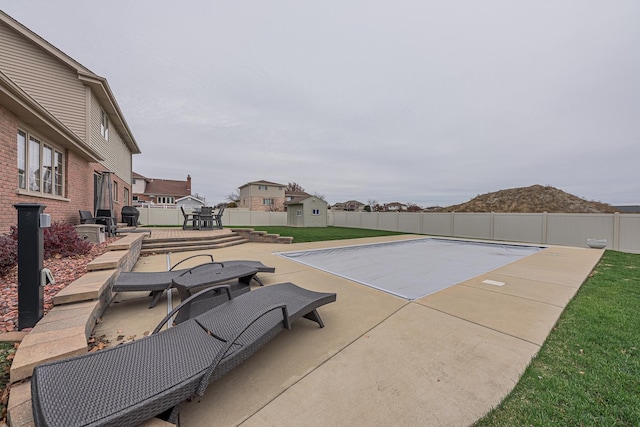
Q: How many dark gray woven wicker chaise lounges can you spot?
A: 2